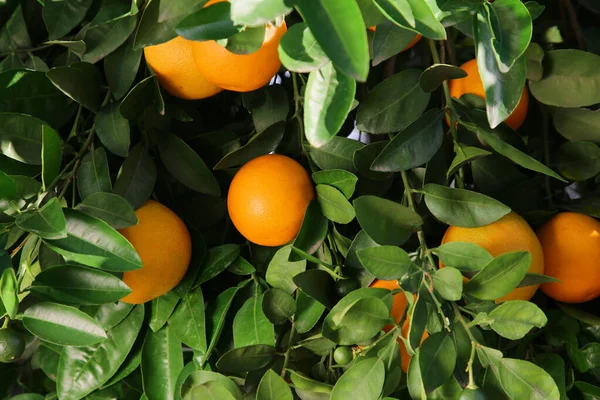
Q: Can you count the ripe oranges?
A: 9